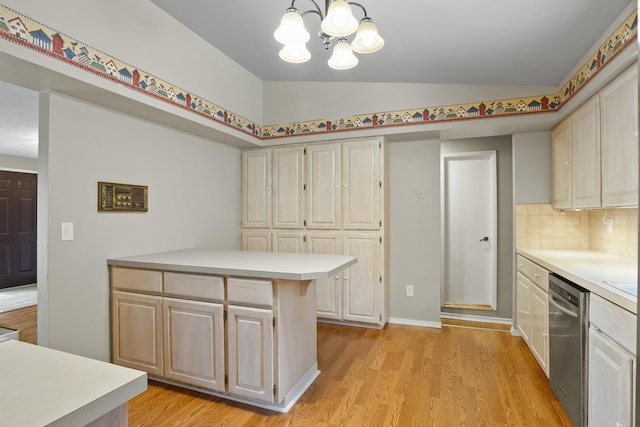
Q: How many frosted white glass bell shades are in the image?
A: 5